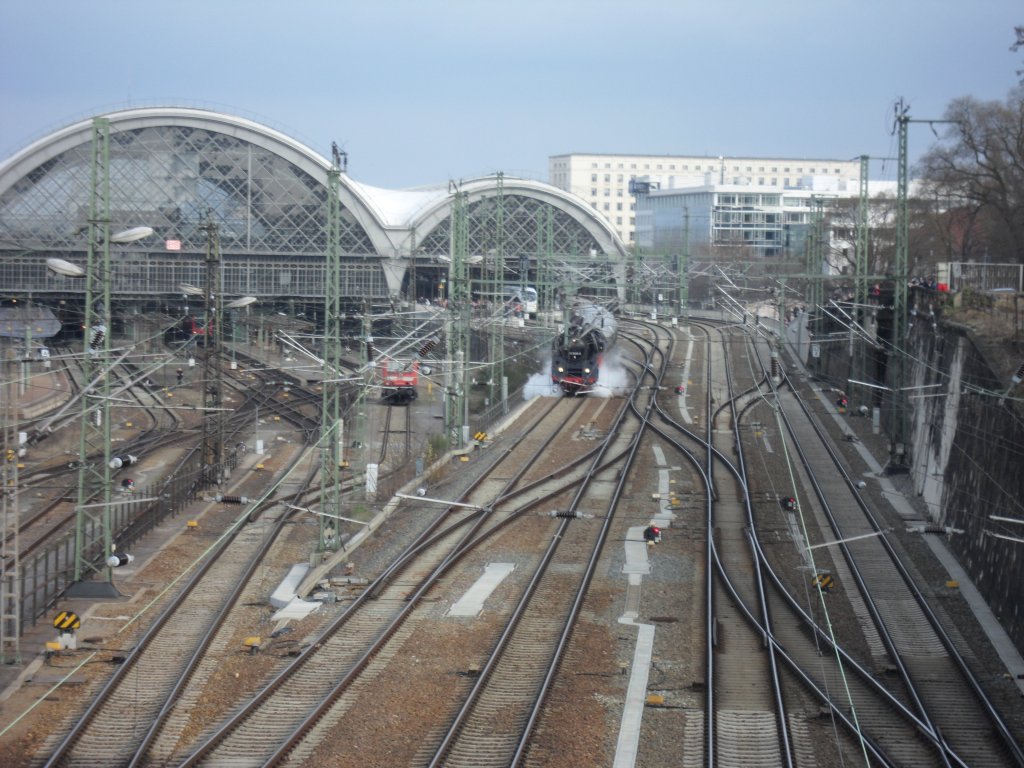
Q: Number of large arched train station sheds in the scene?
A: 2